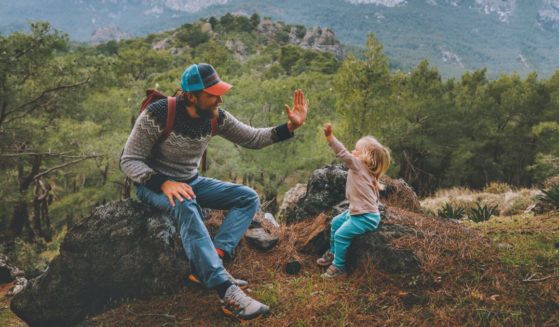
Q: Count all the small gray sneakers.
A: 2